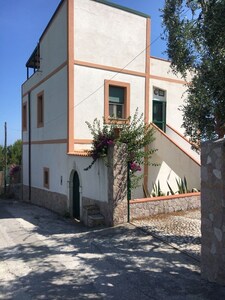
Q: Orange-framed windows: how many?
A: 4